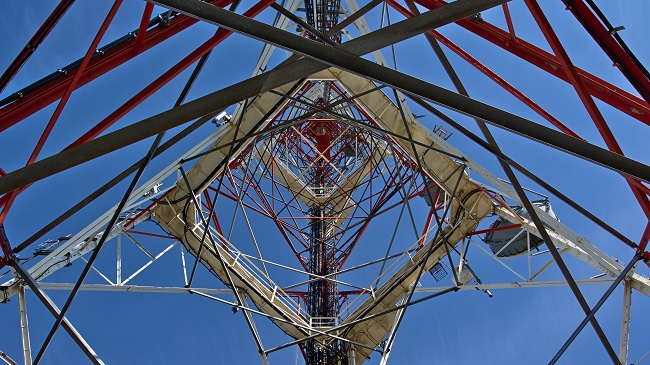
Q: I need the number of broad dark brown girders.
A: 2